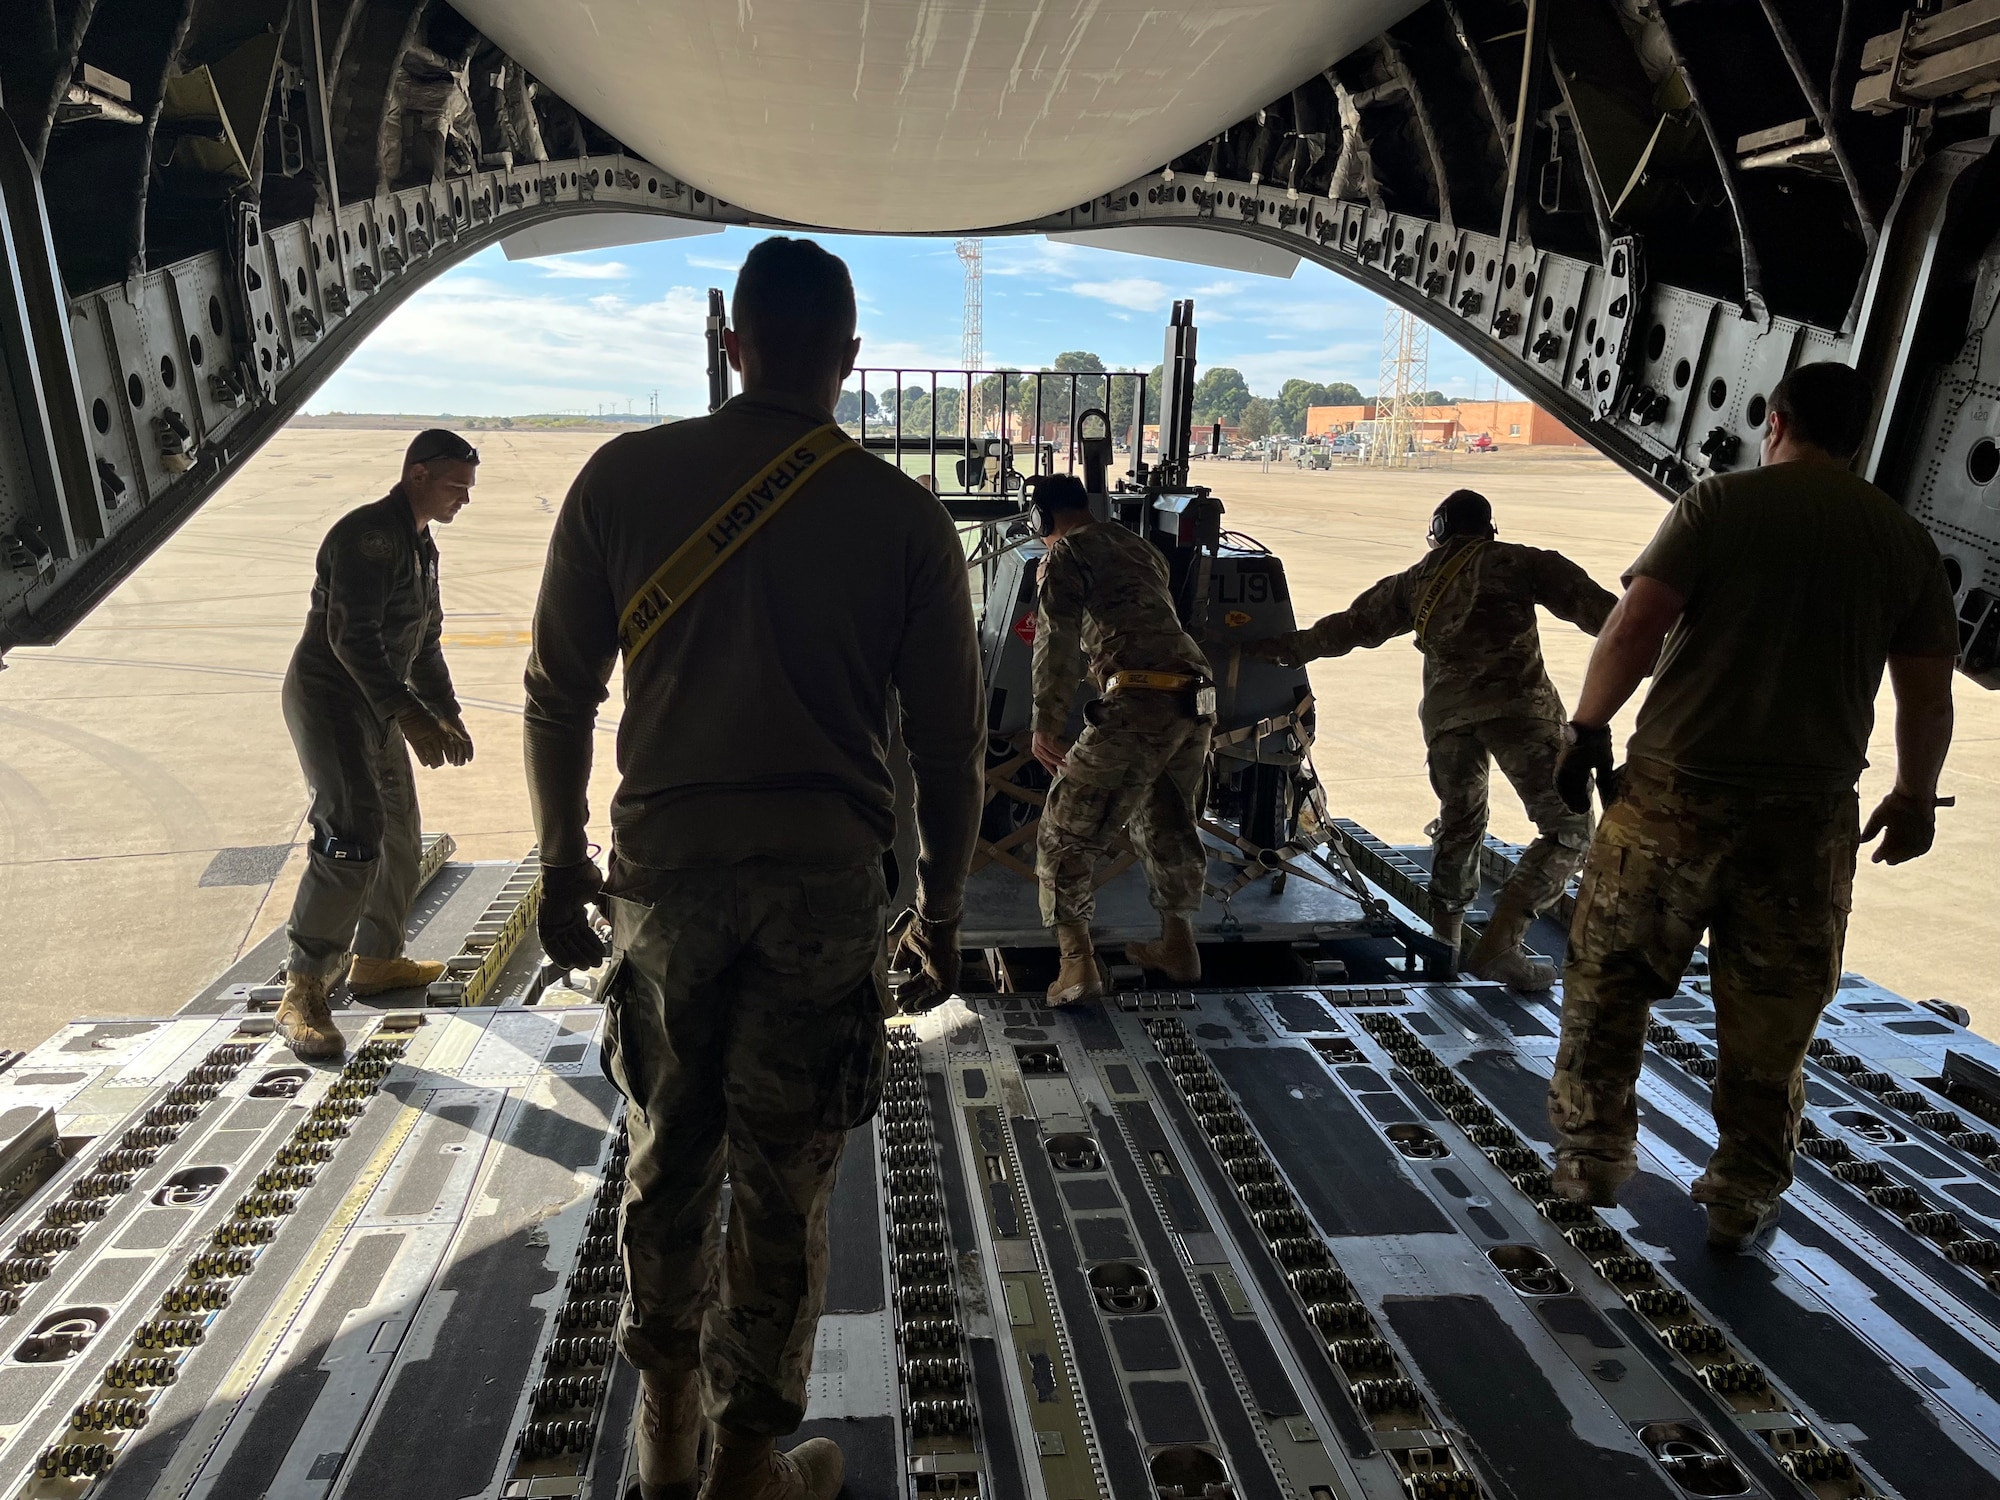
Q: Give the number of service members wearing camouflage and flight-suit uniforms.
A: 5